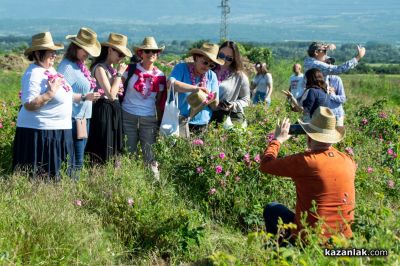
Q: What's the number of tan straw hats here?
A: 7